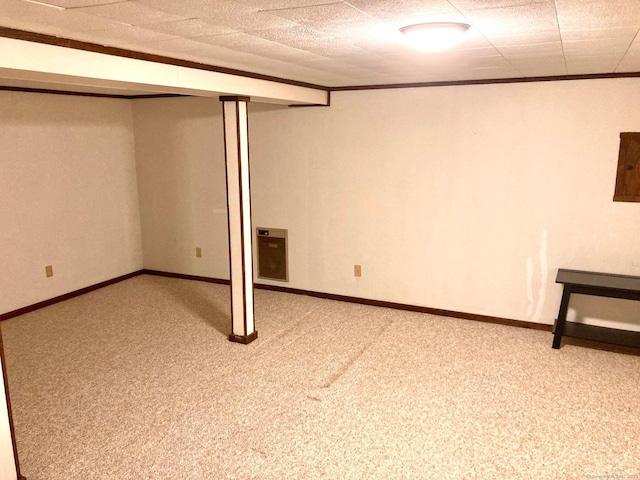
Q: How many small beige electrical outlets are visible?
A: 3